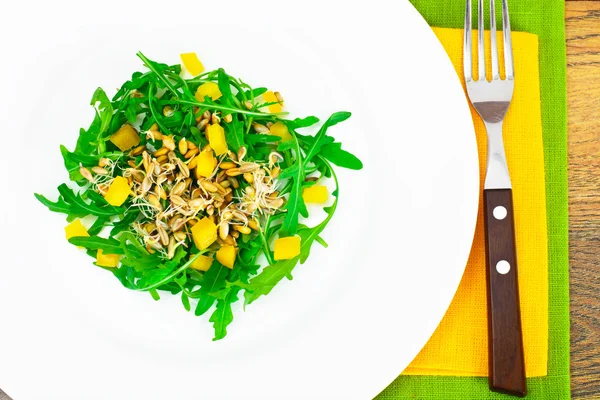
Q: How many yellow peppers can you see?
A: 15